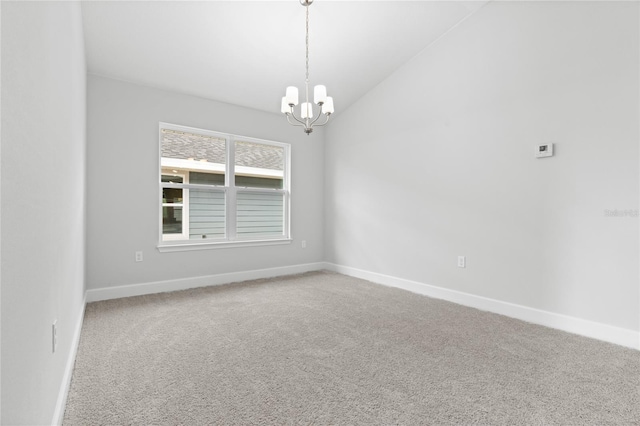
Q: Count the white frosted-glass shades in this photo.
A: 5